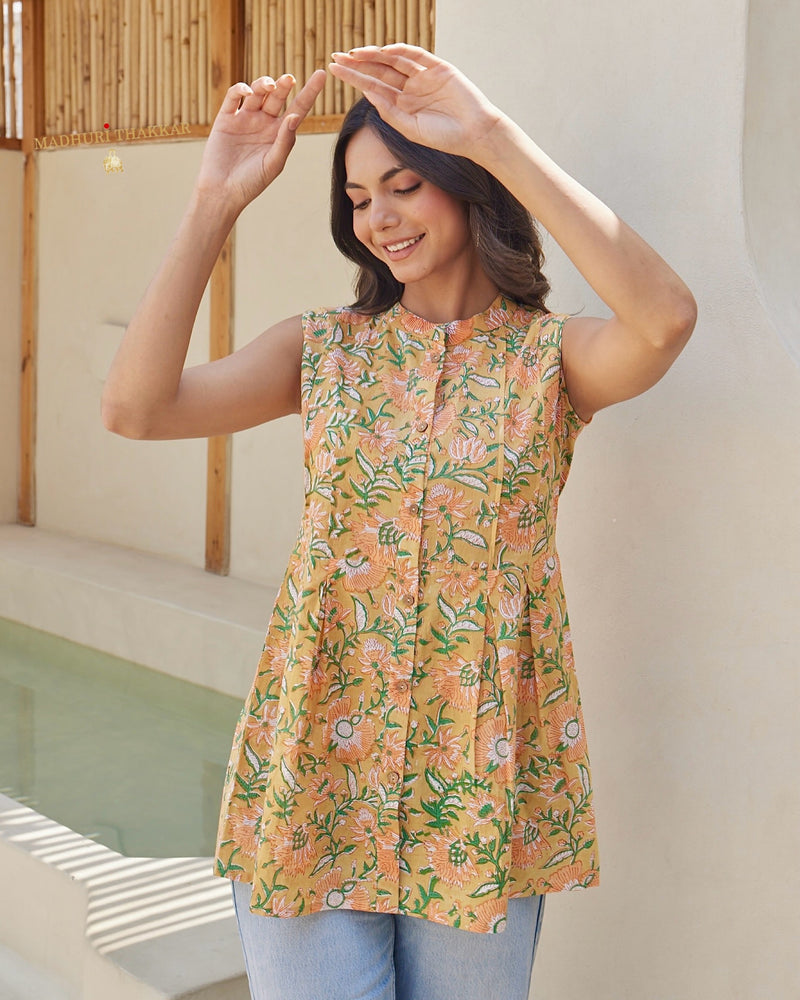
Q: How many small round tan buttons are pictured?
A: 6